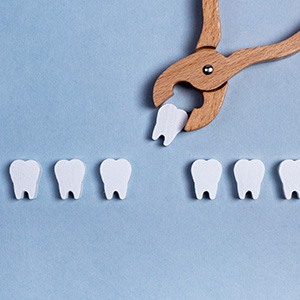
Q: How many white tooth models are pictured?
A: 7